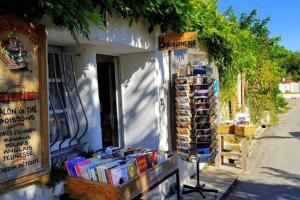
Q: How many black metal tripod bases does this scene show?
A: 1